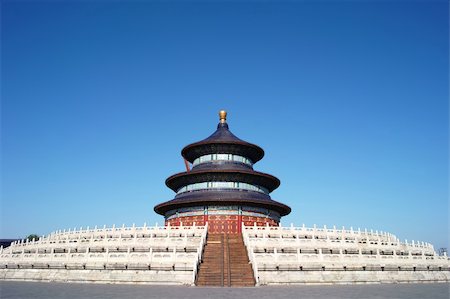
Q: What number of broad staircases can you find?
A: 1